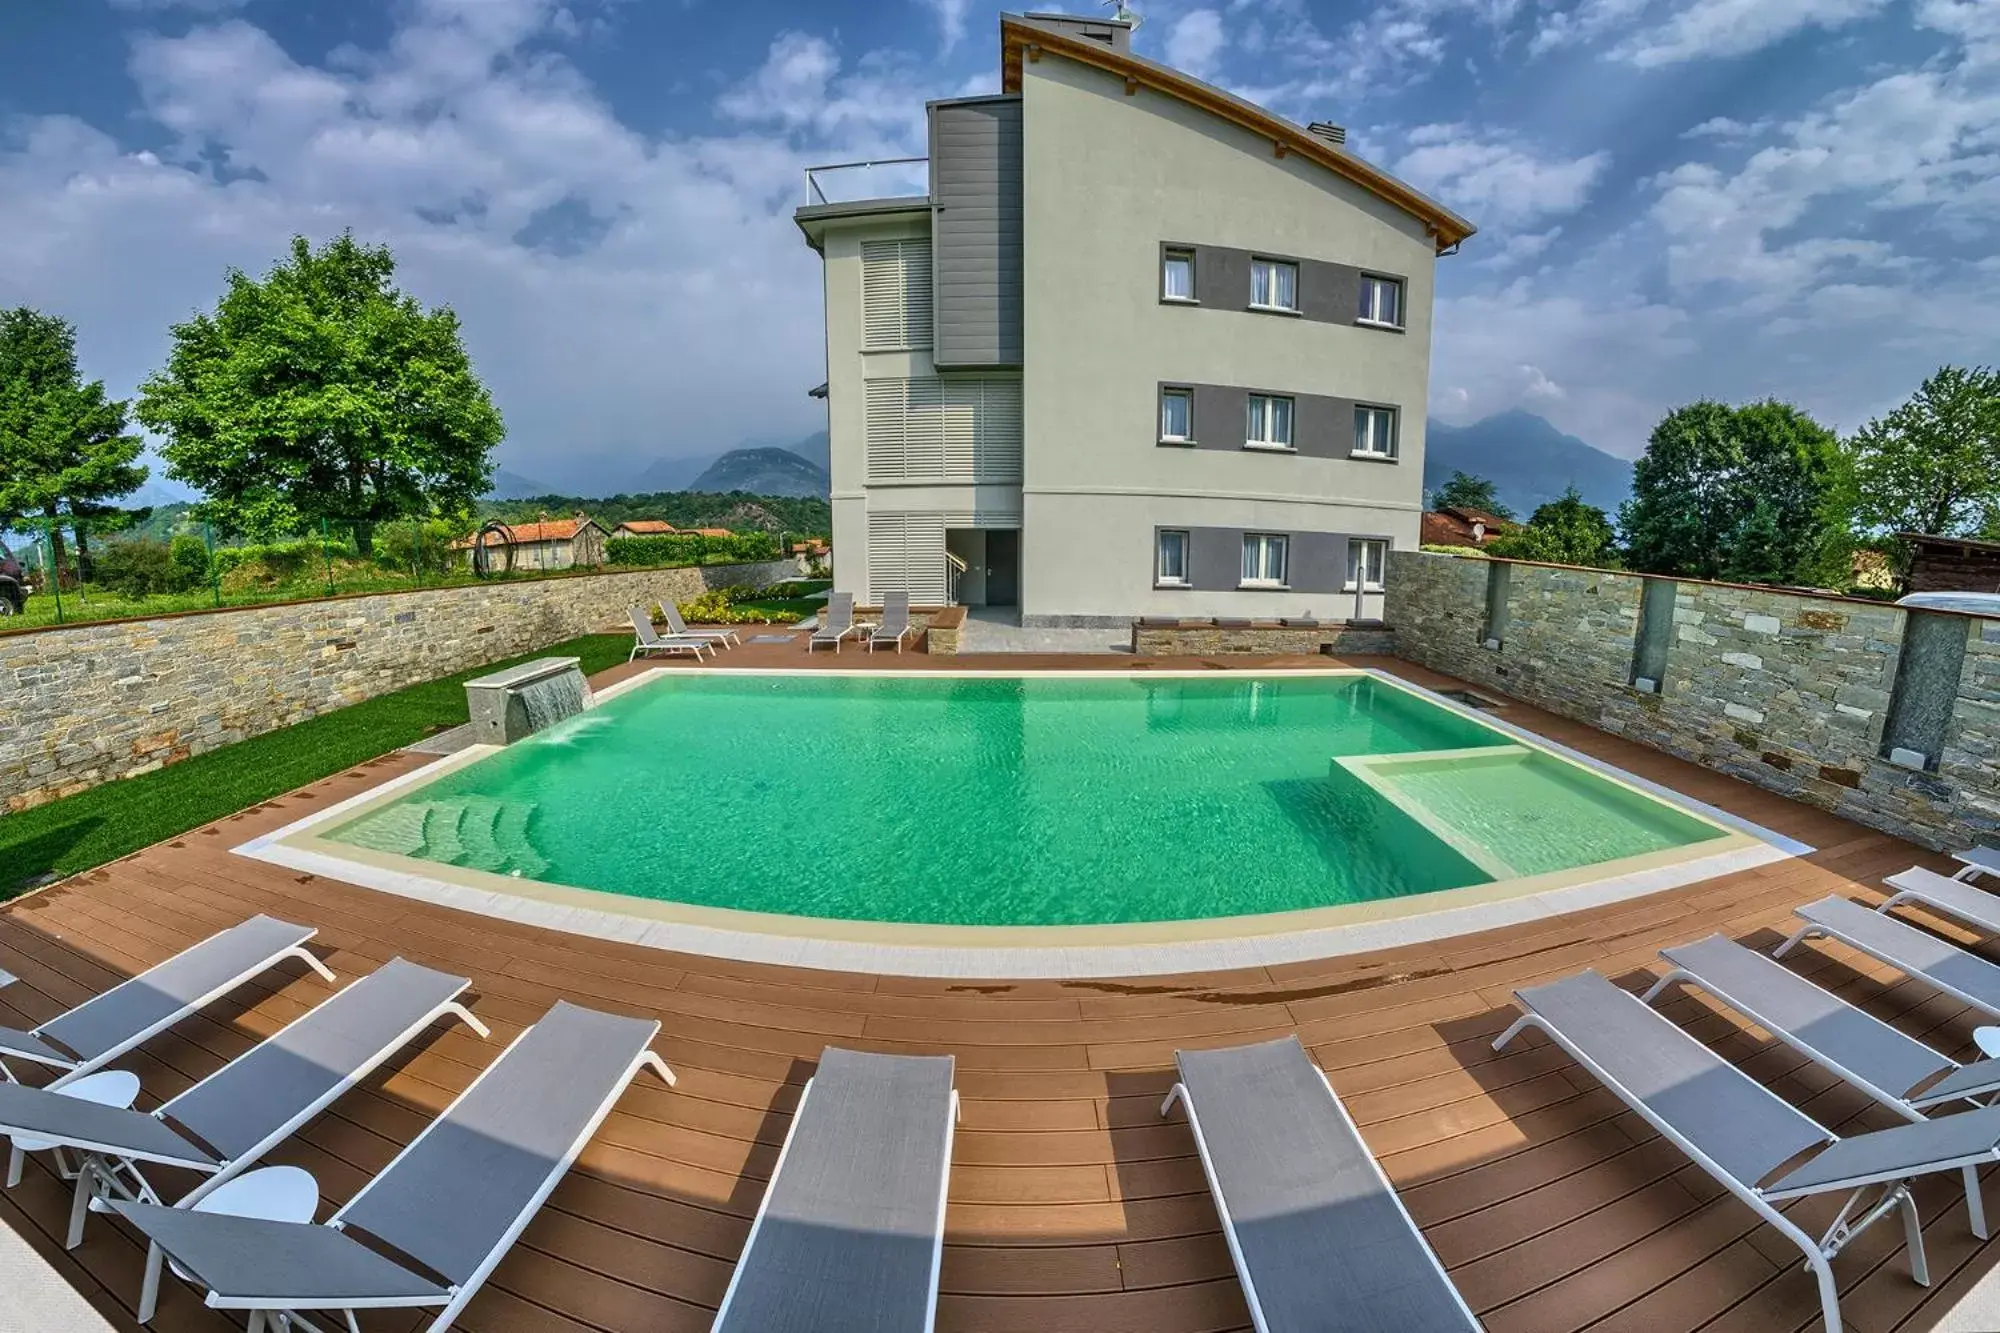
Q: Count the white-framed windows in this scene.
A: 9